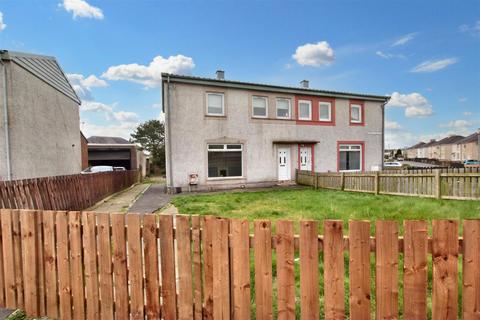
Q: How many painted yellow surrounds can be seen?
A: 0